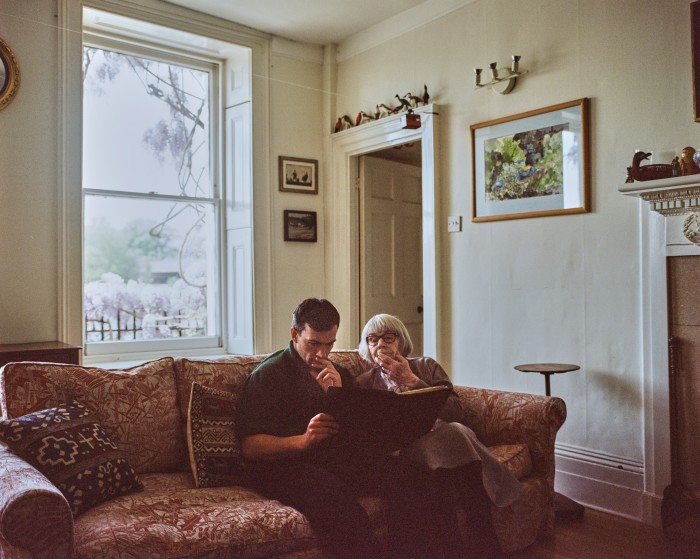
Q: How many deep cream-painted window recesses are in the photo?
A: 1